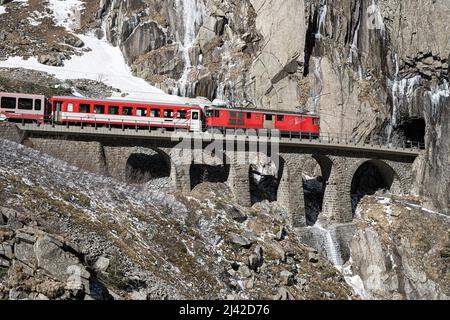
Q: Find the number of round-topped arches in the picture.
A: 5